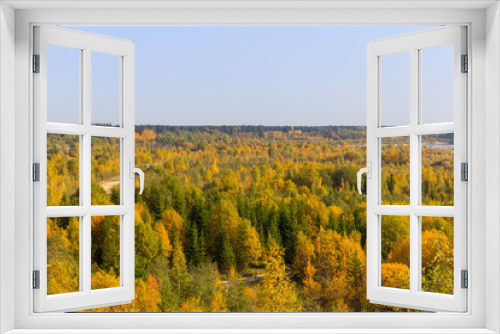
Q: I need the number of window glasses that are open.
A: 2